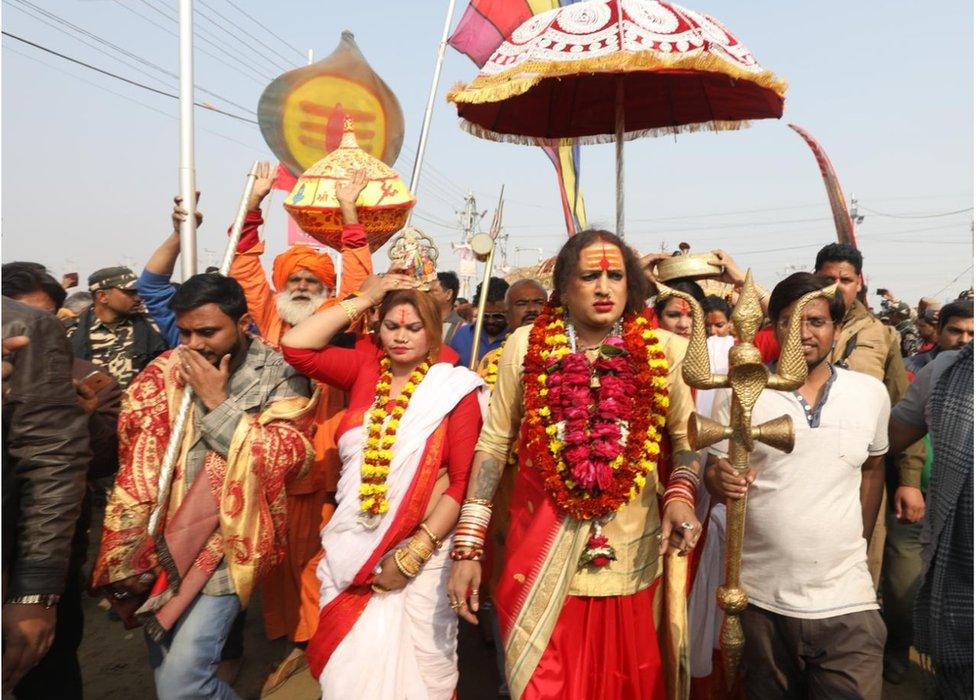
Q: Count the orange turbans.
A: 1